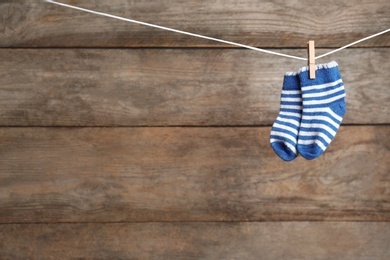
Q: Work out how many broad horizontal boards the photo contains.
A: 4